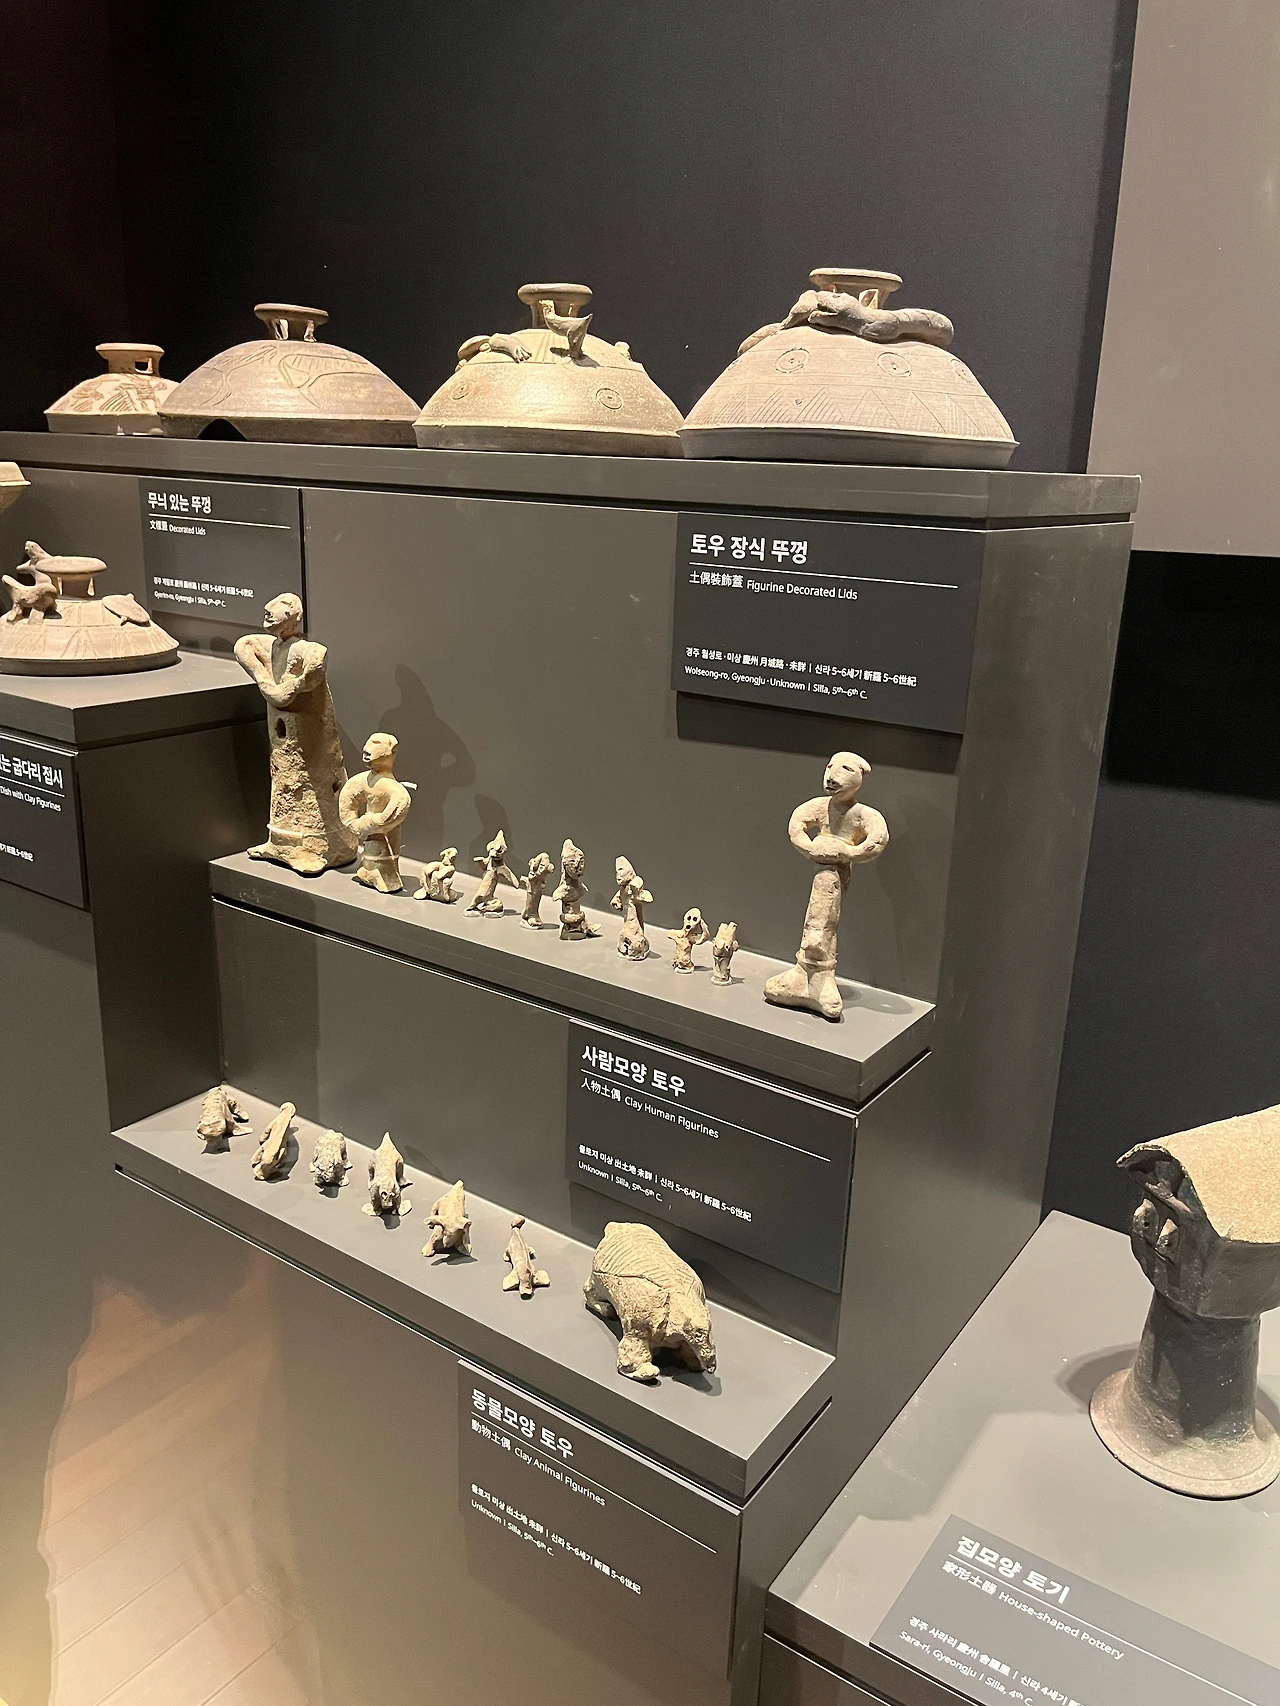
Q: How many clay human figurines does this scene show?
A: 10